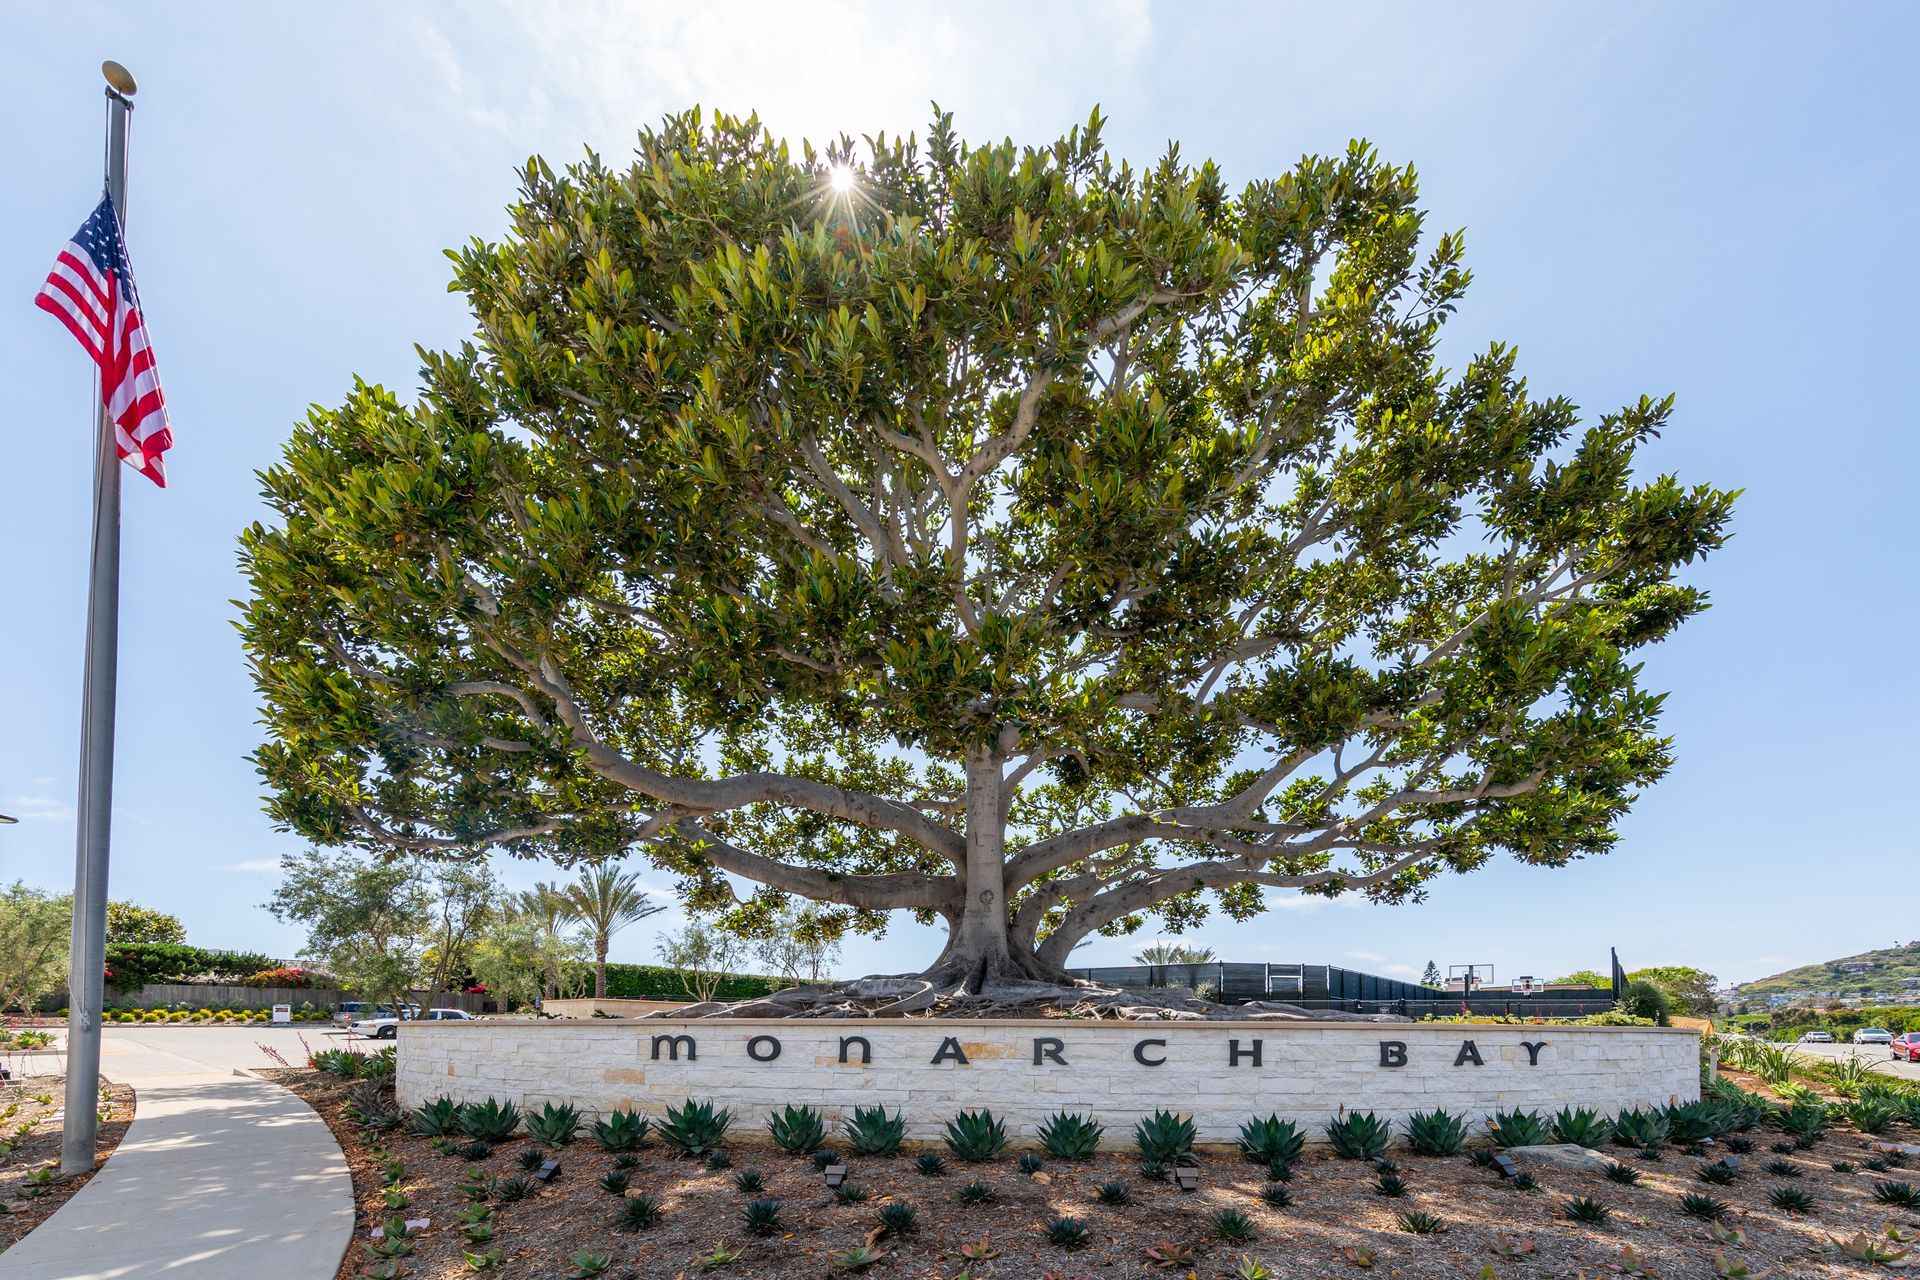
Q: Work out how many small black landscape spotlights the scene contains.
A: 5